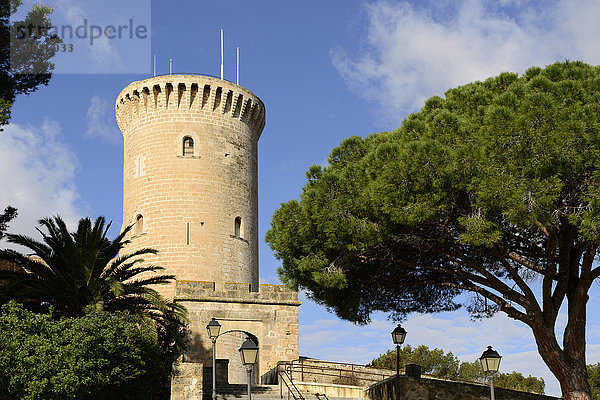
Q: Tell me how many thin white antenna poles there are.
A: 4